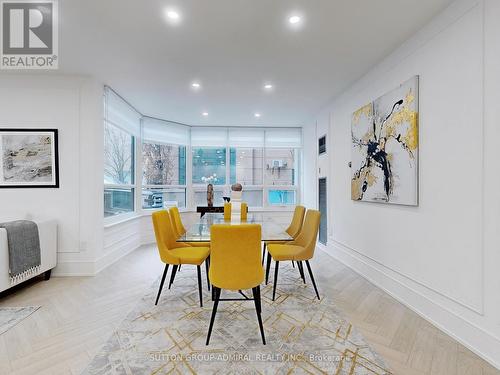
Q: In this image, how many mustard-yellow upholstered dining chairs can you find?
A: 6